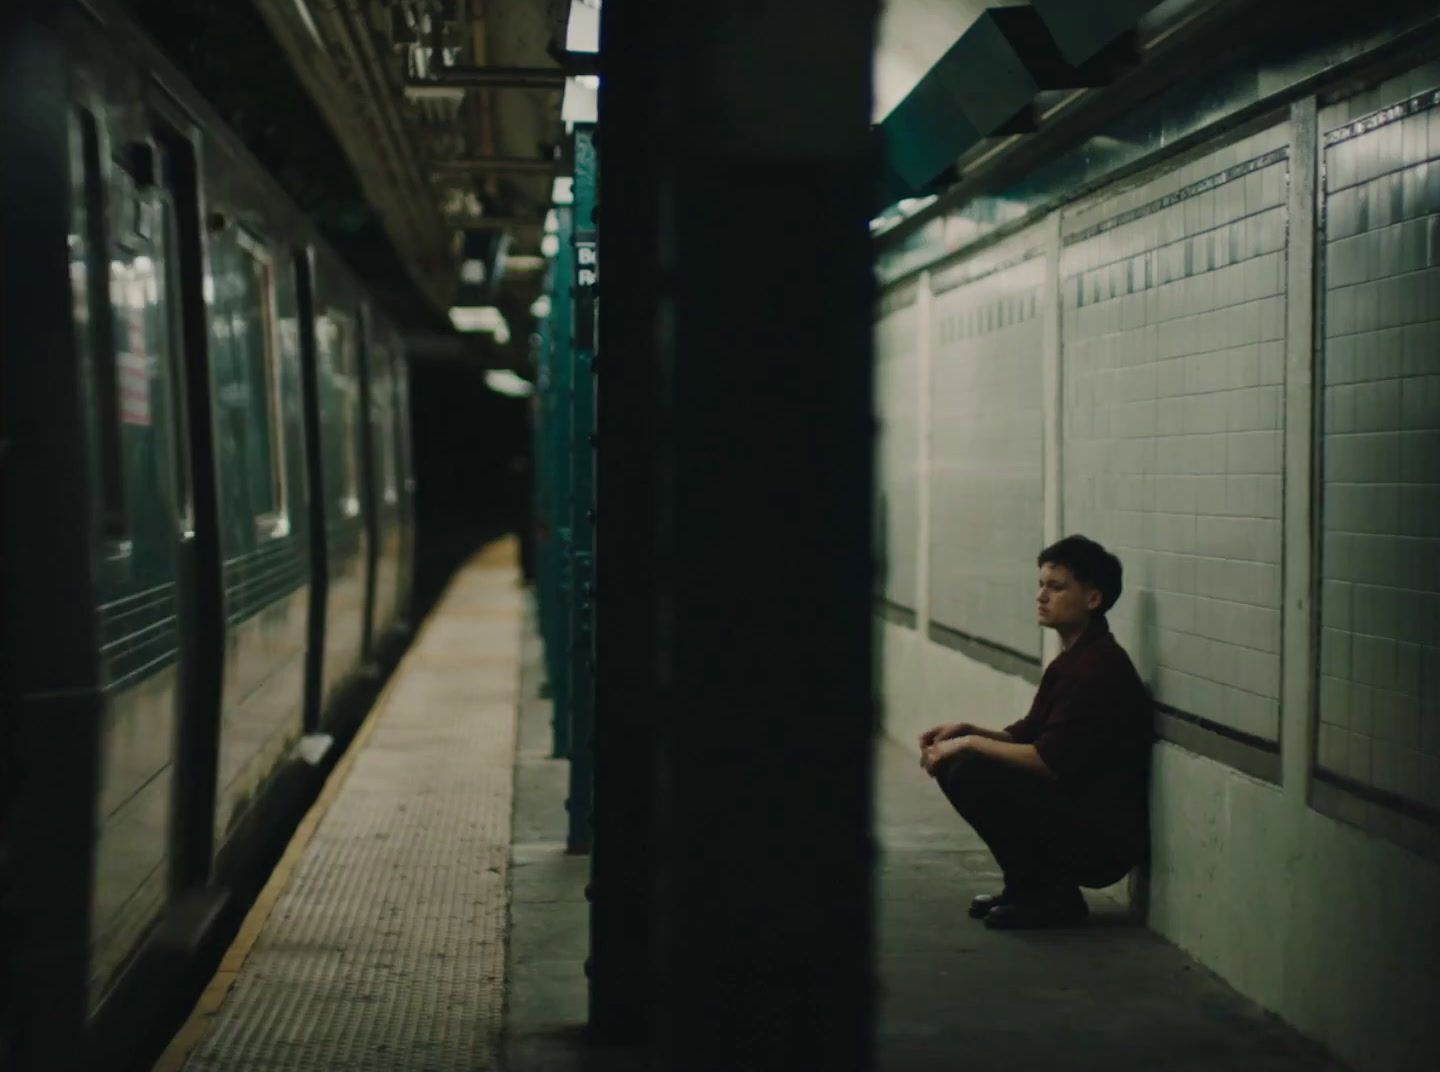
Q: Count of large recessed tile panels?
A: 4